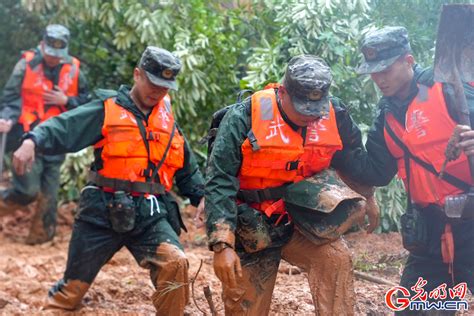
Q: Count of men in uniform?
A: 4